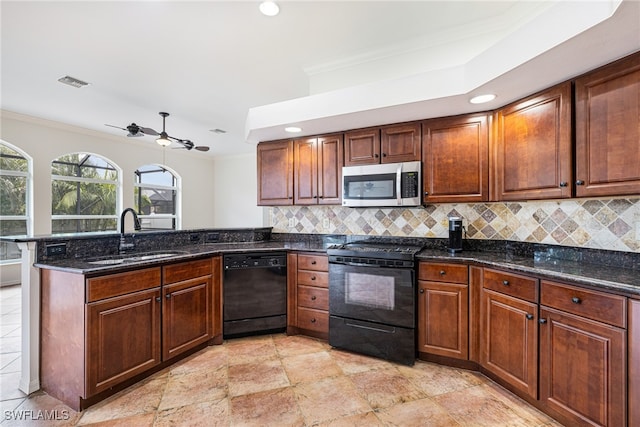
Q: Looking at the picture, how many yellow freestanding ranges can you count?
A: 0